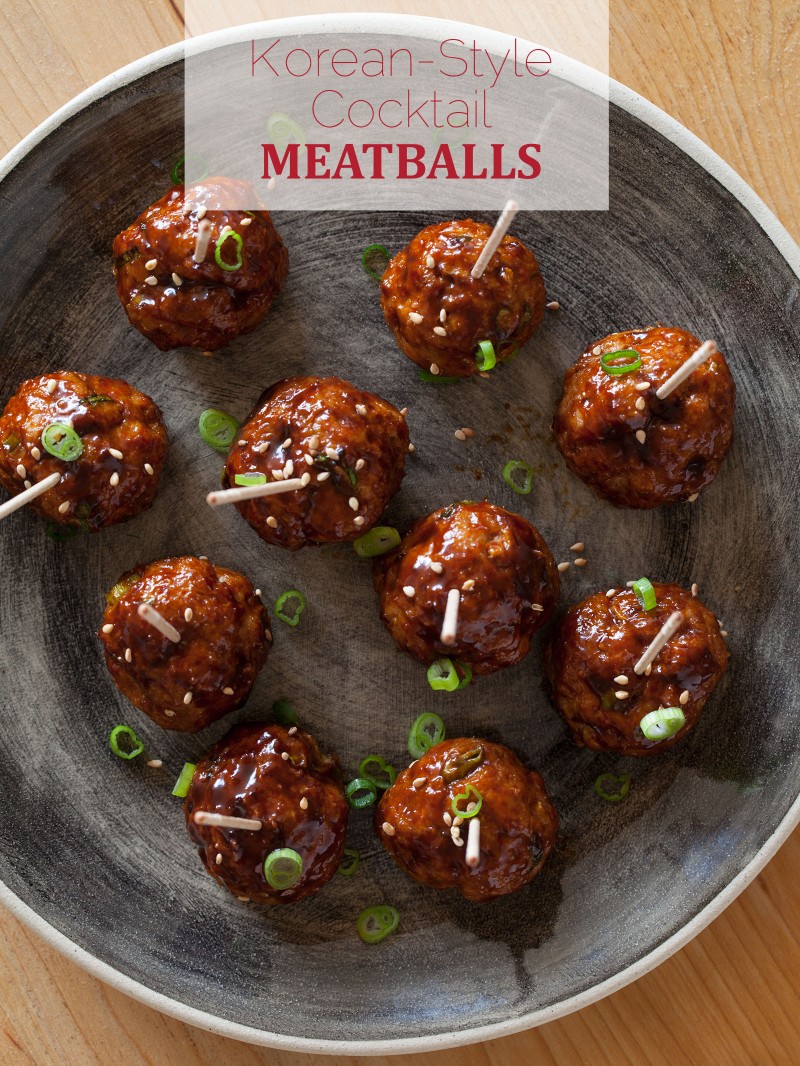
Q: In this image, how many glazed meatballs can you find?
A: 10